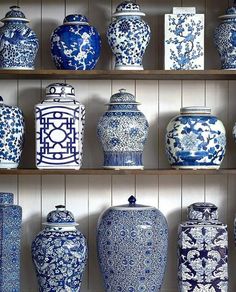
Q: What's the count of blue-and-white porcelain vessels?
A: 13